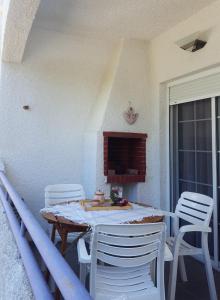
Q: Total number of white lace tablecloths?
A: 1